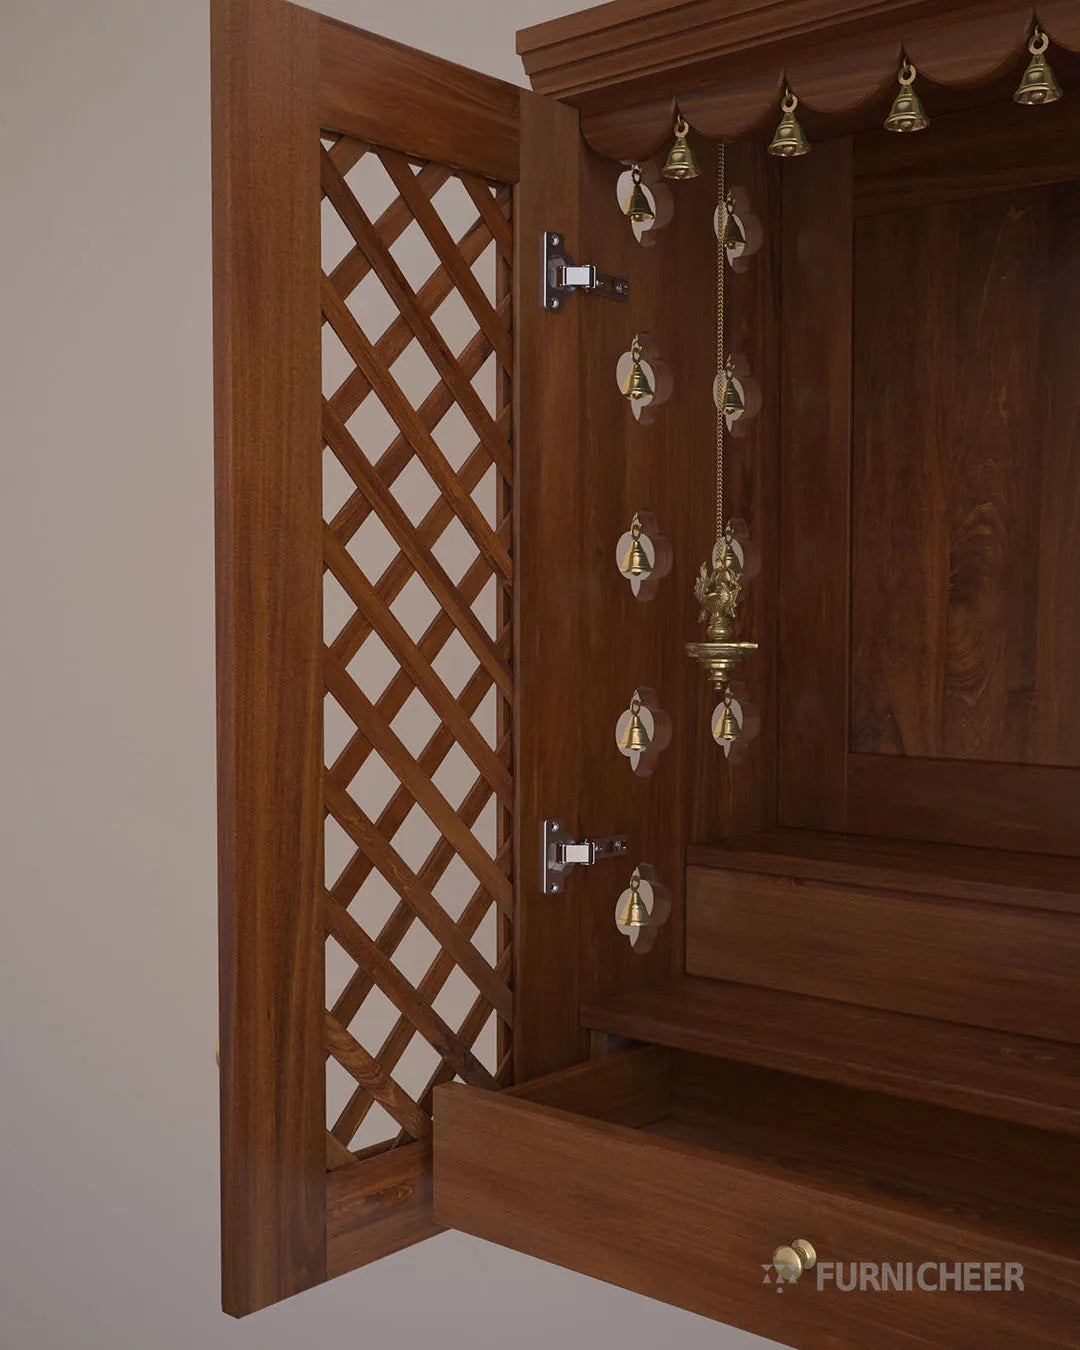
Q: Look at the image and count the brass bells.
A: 13